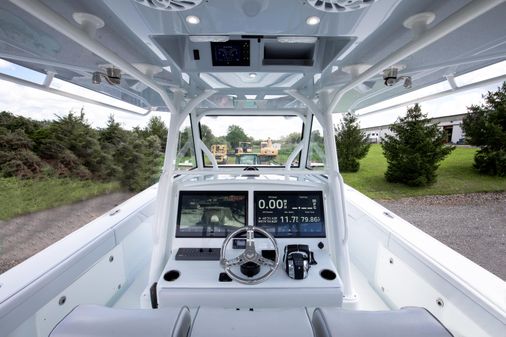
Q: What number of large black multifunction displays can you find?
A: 2